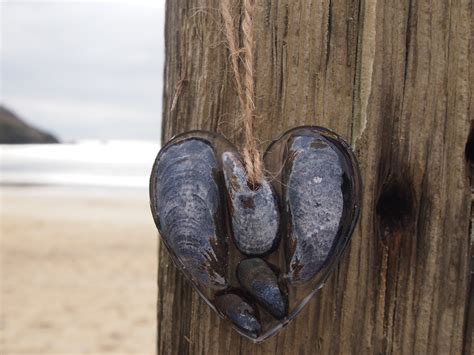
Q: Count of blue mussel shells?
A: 5